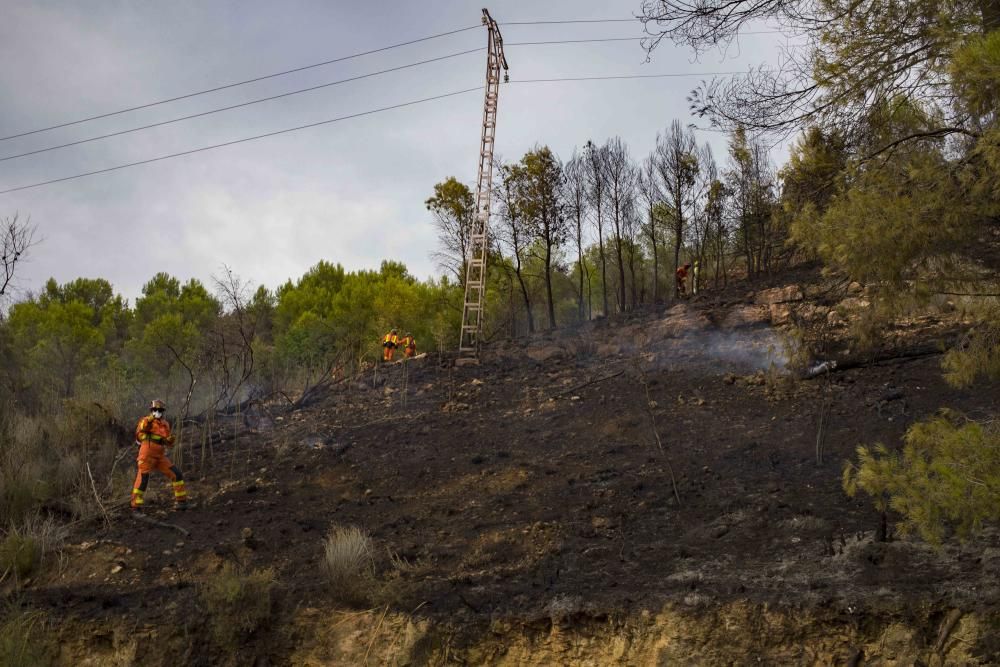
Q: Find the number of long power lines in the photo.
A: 3